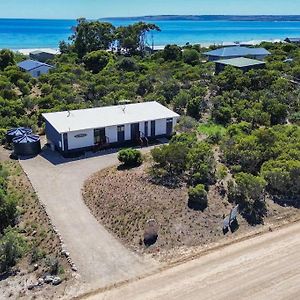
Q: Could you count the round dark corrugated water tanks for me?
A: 2